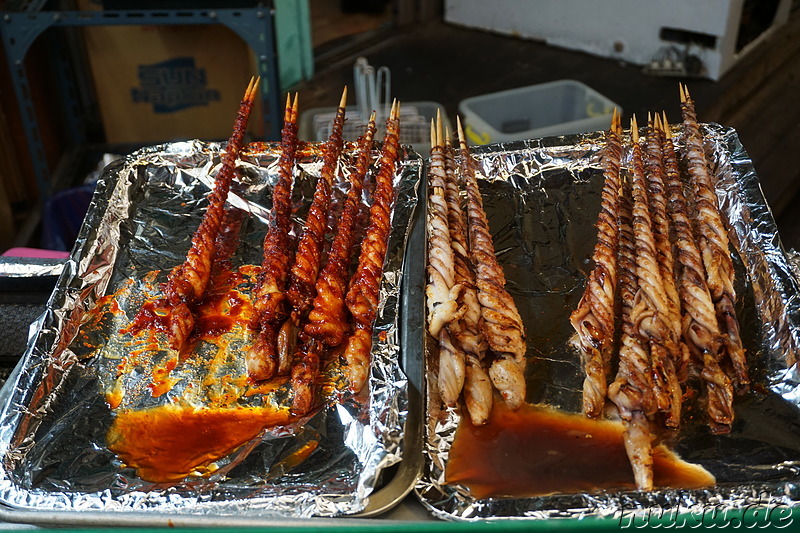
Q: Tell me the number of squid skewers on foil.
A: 14